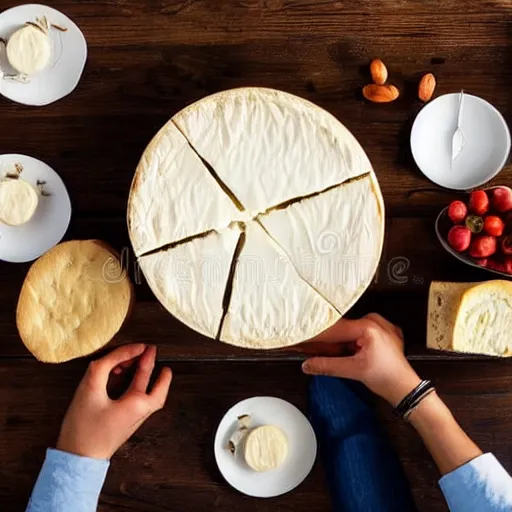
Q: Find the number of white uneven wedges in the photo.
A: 5